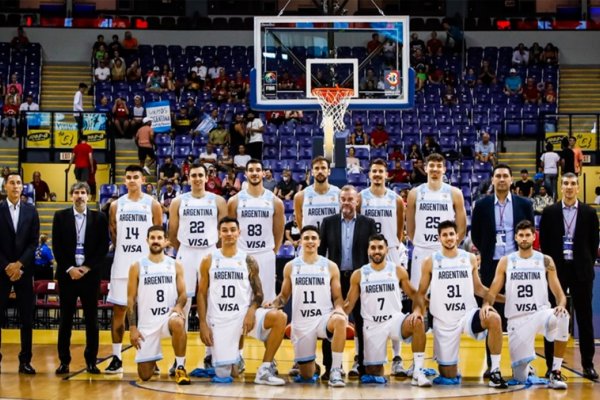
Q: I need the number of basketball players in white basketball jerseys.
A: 12